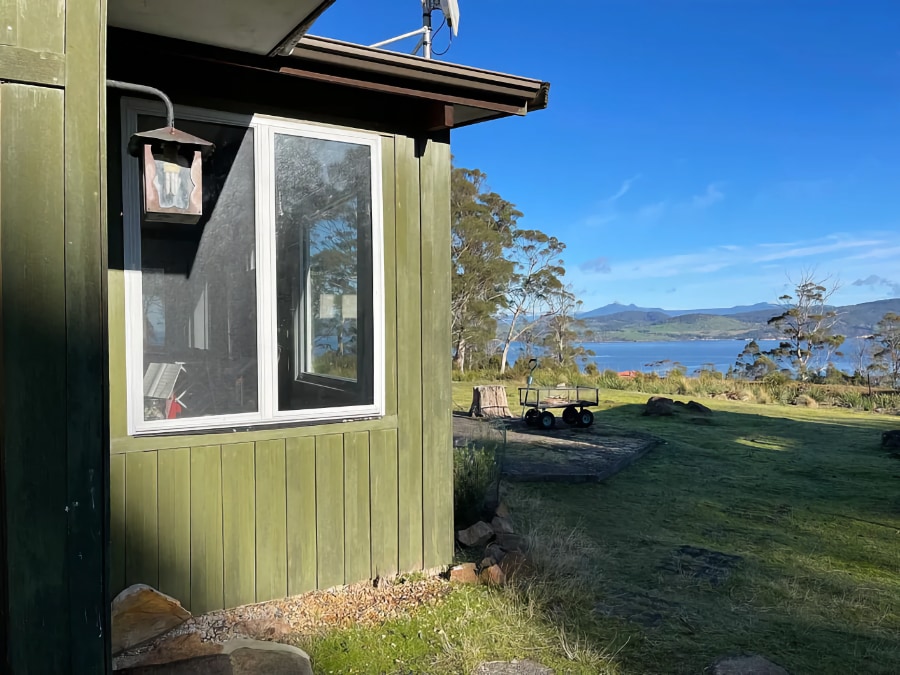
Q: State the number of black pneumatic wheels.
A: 4